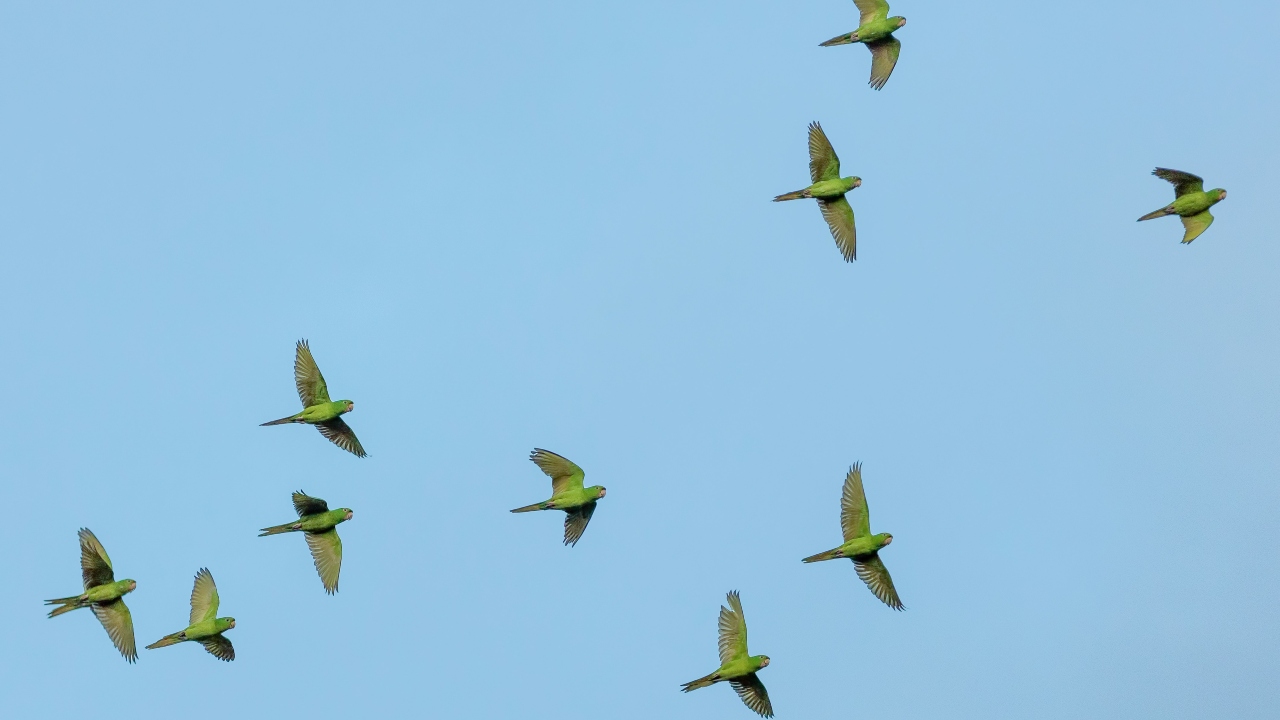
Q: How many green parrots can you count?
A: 10